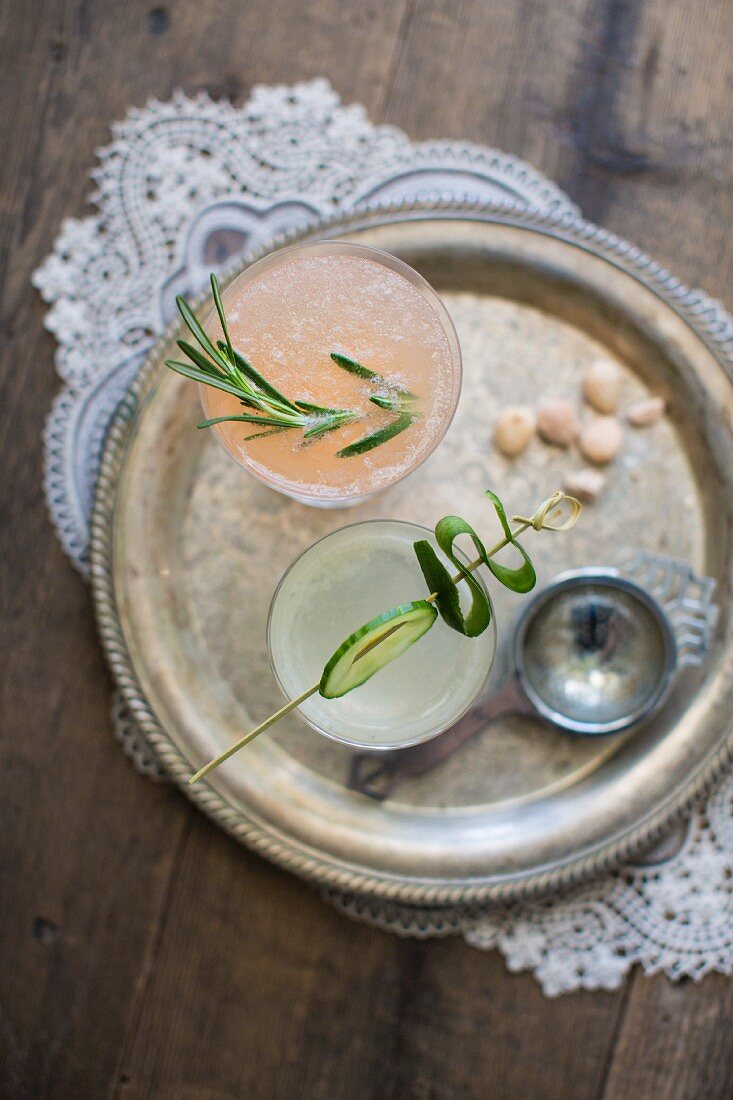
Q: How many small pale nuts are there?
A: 6